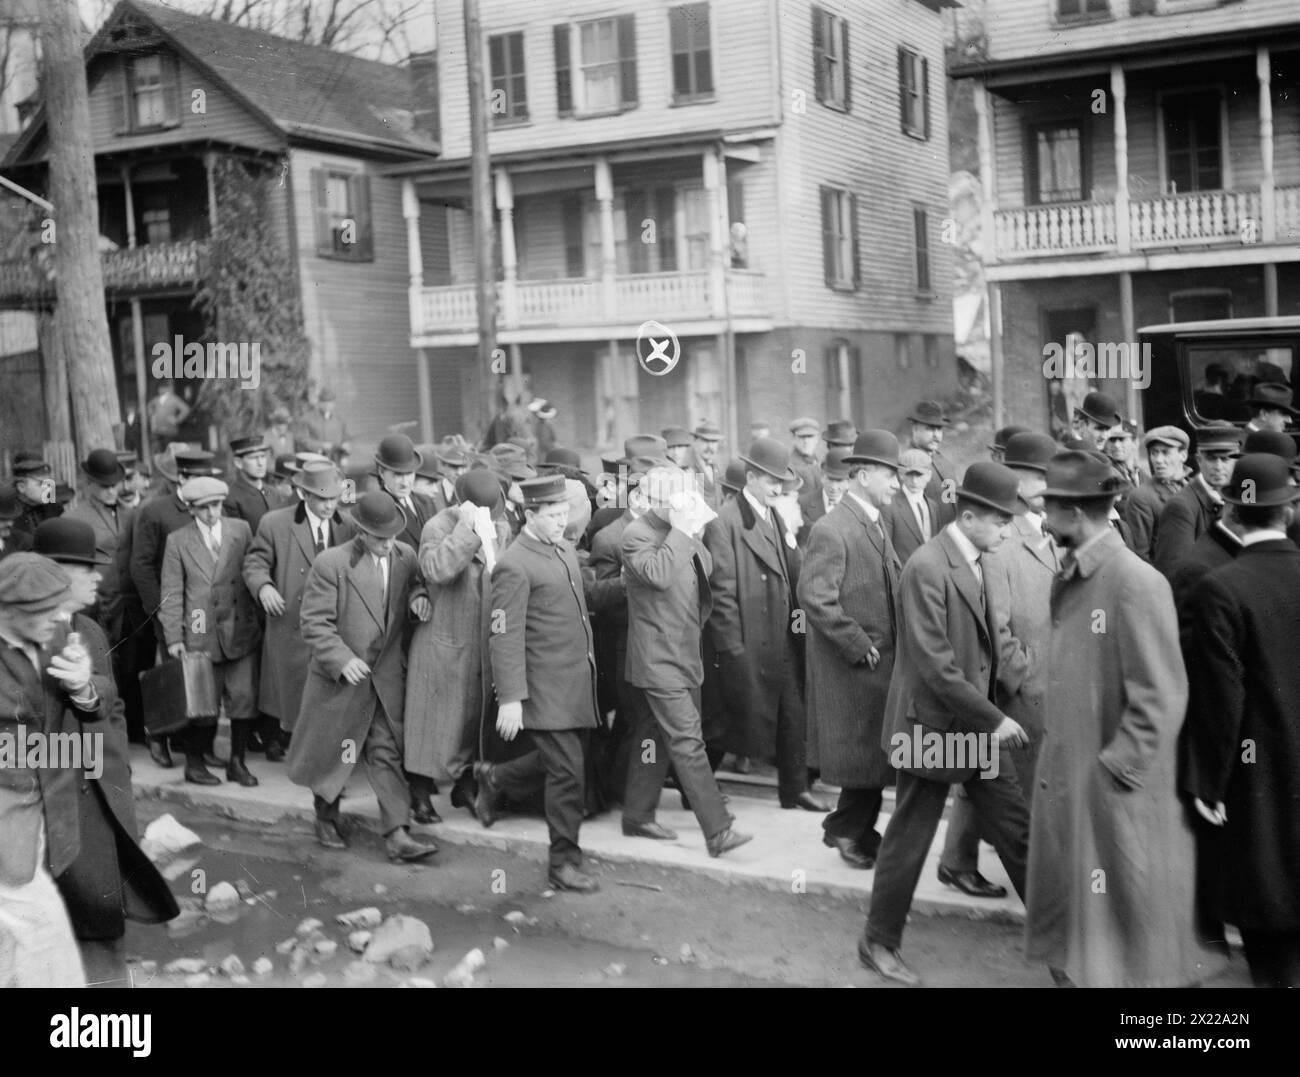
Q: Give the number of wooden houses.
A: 3